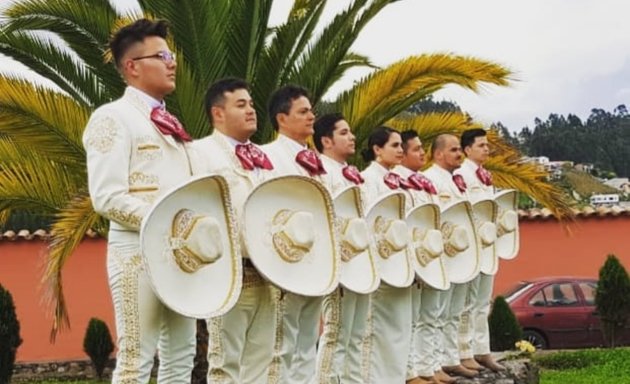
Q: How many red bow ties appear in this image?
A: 8